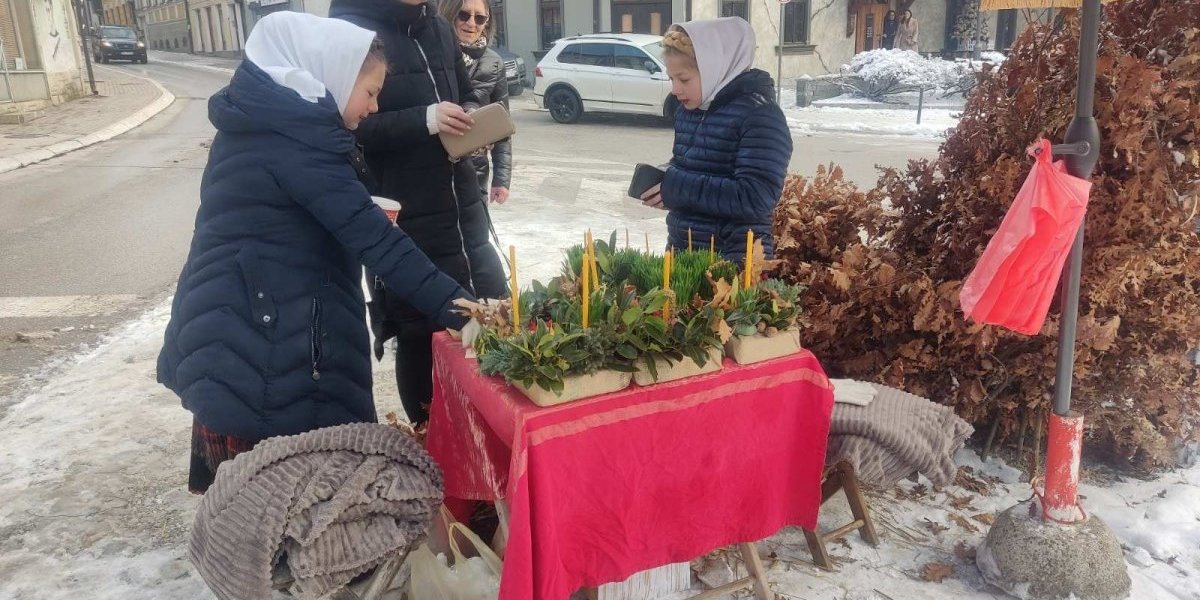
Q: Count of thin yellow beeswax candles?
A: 11